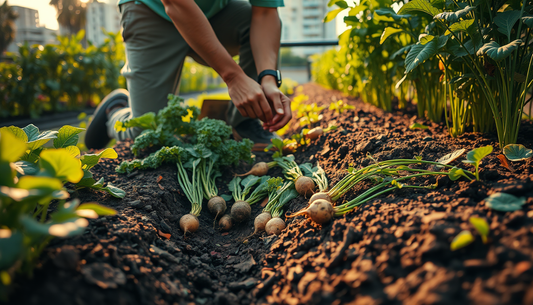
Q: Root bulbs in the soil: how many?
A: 10